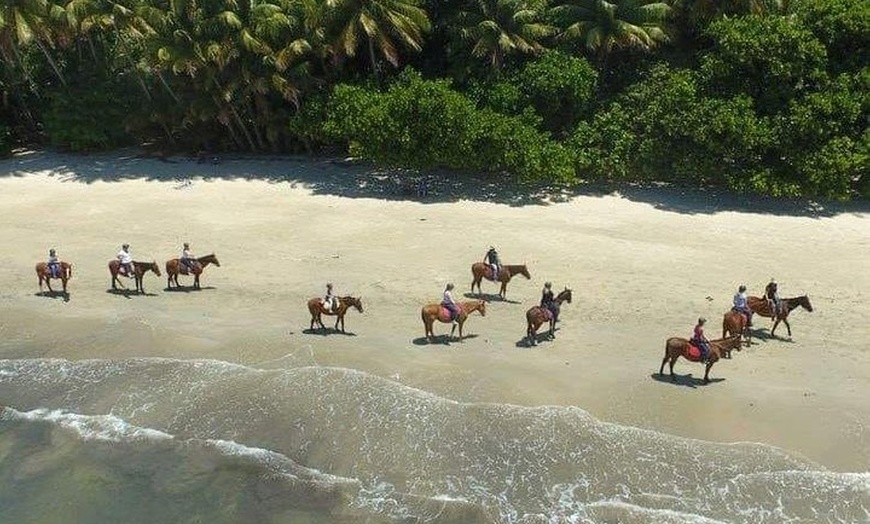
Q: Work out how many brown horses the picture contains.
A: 10